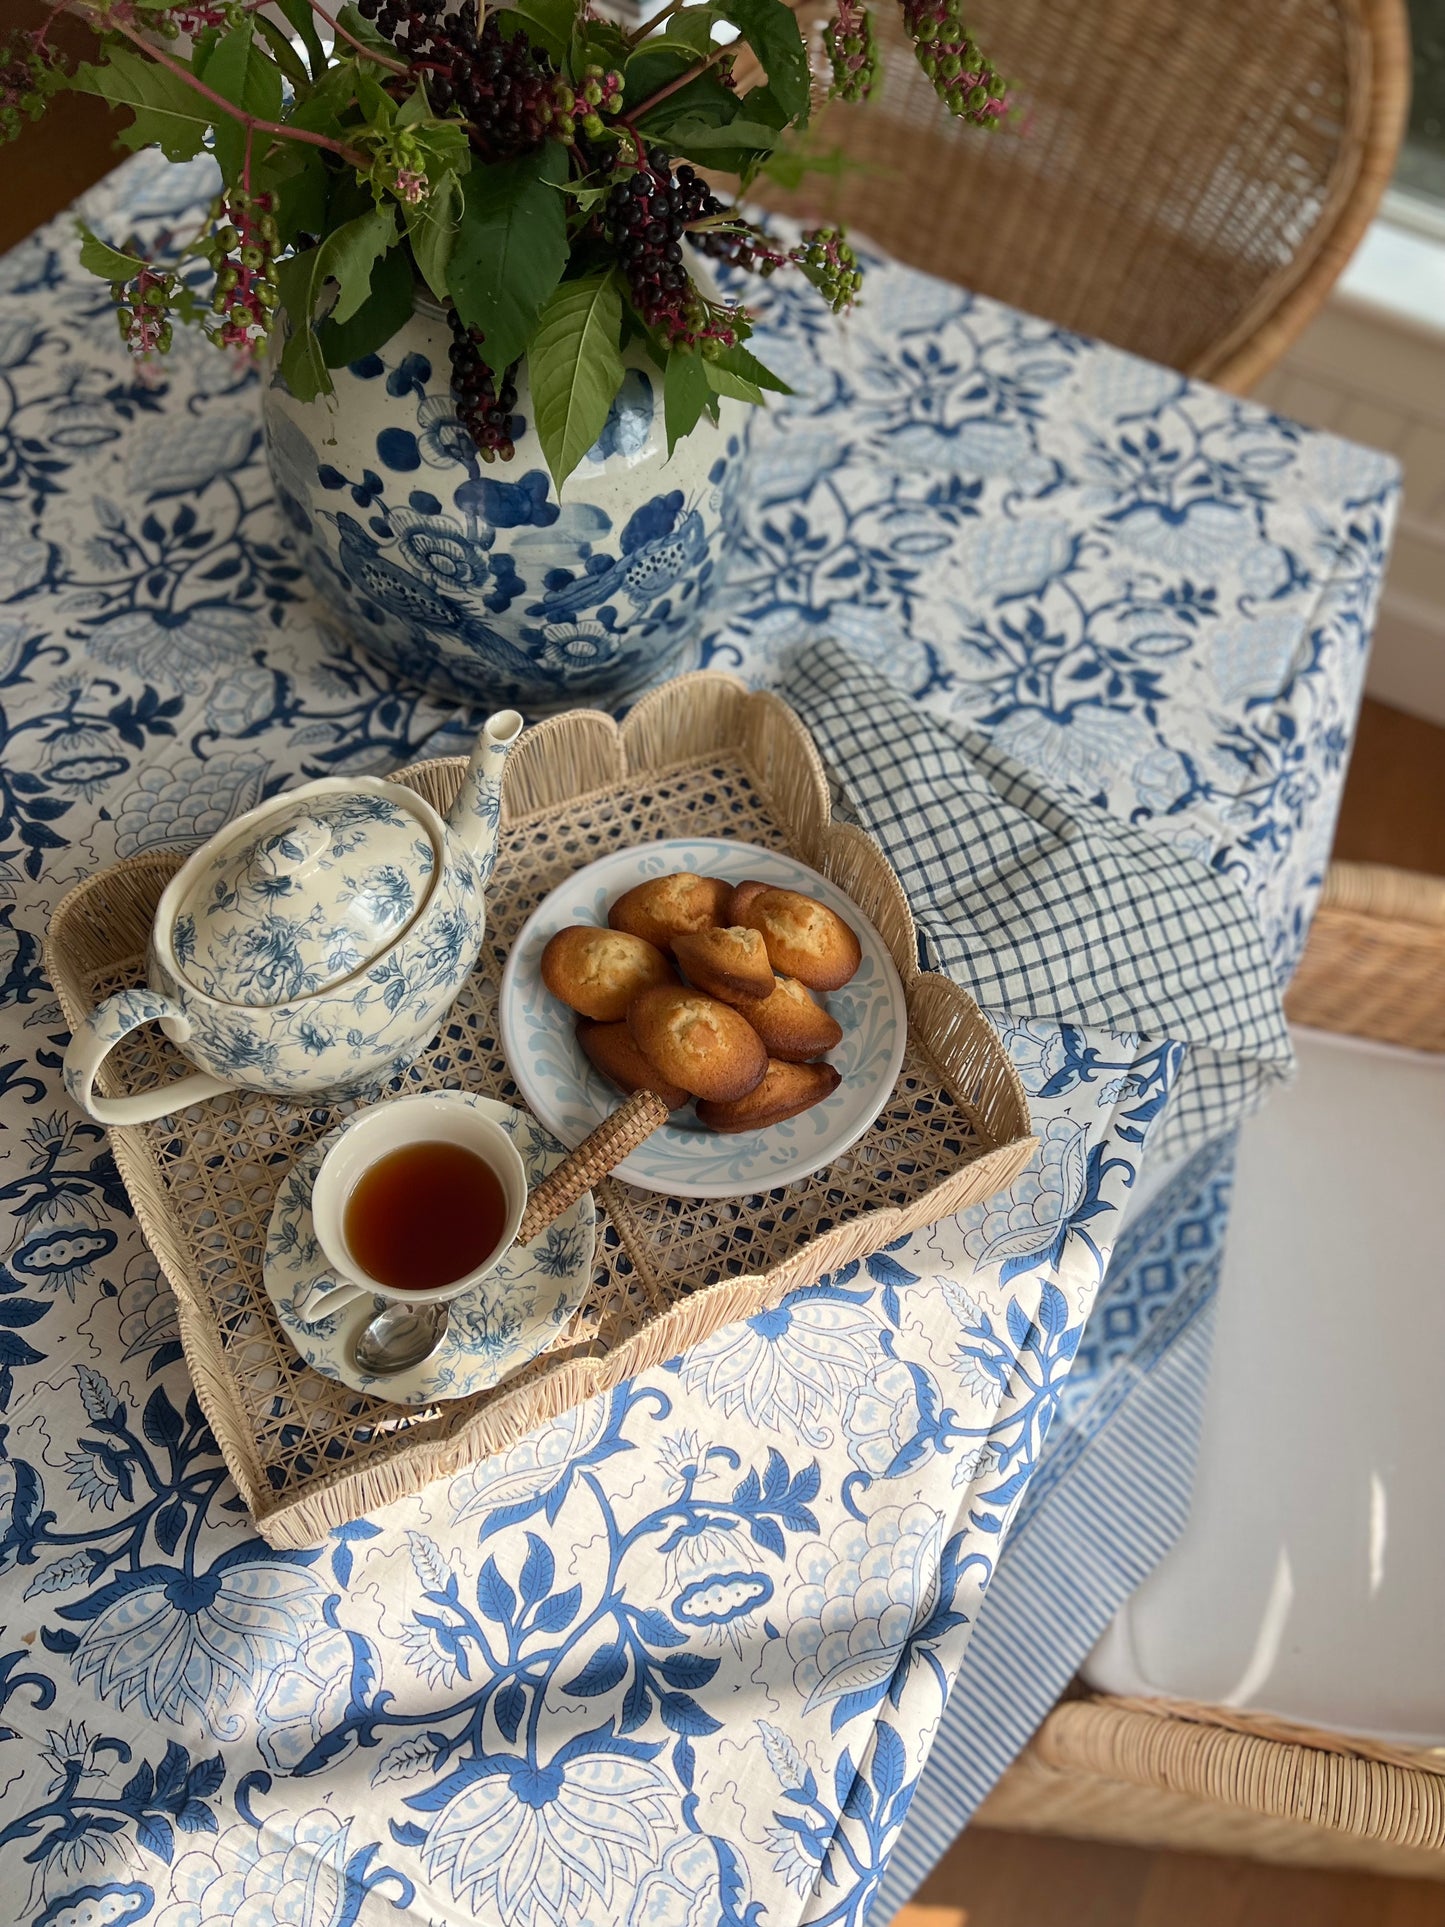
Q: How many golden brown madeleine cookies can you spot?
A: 8